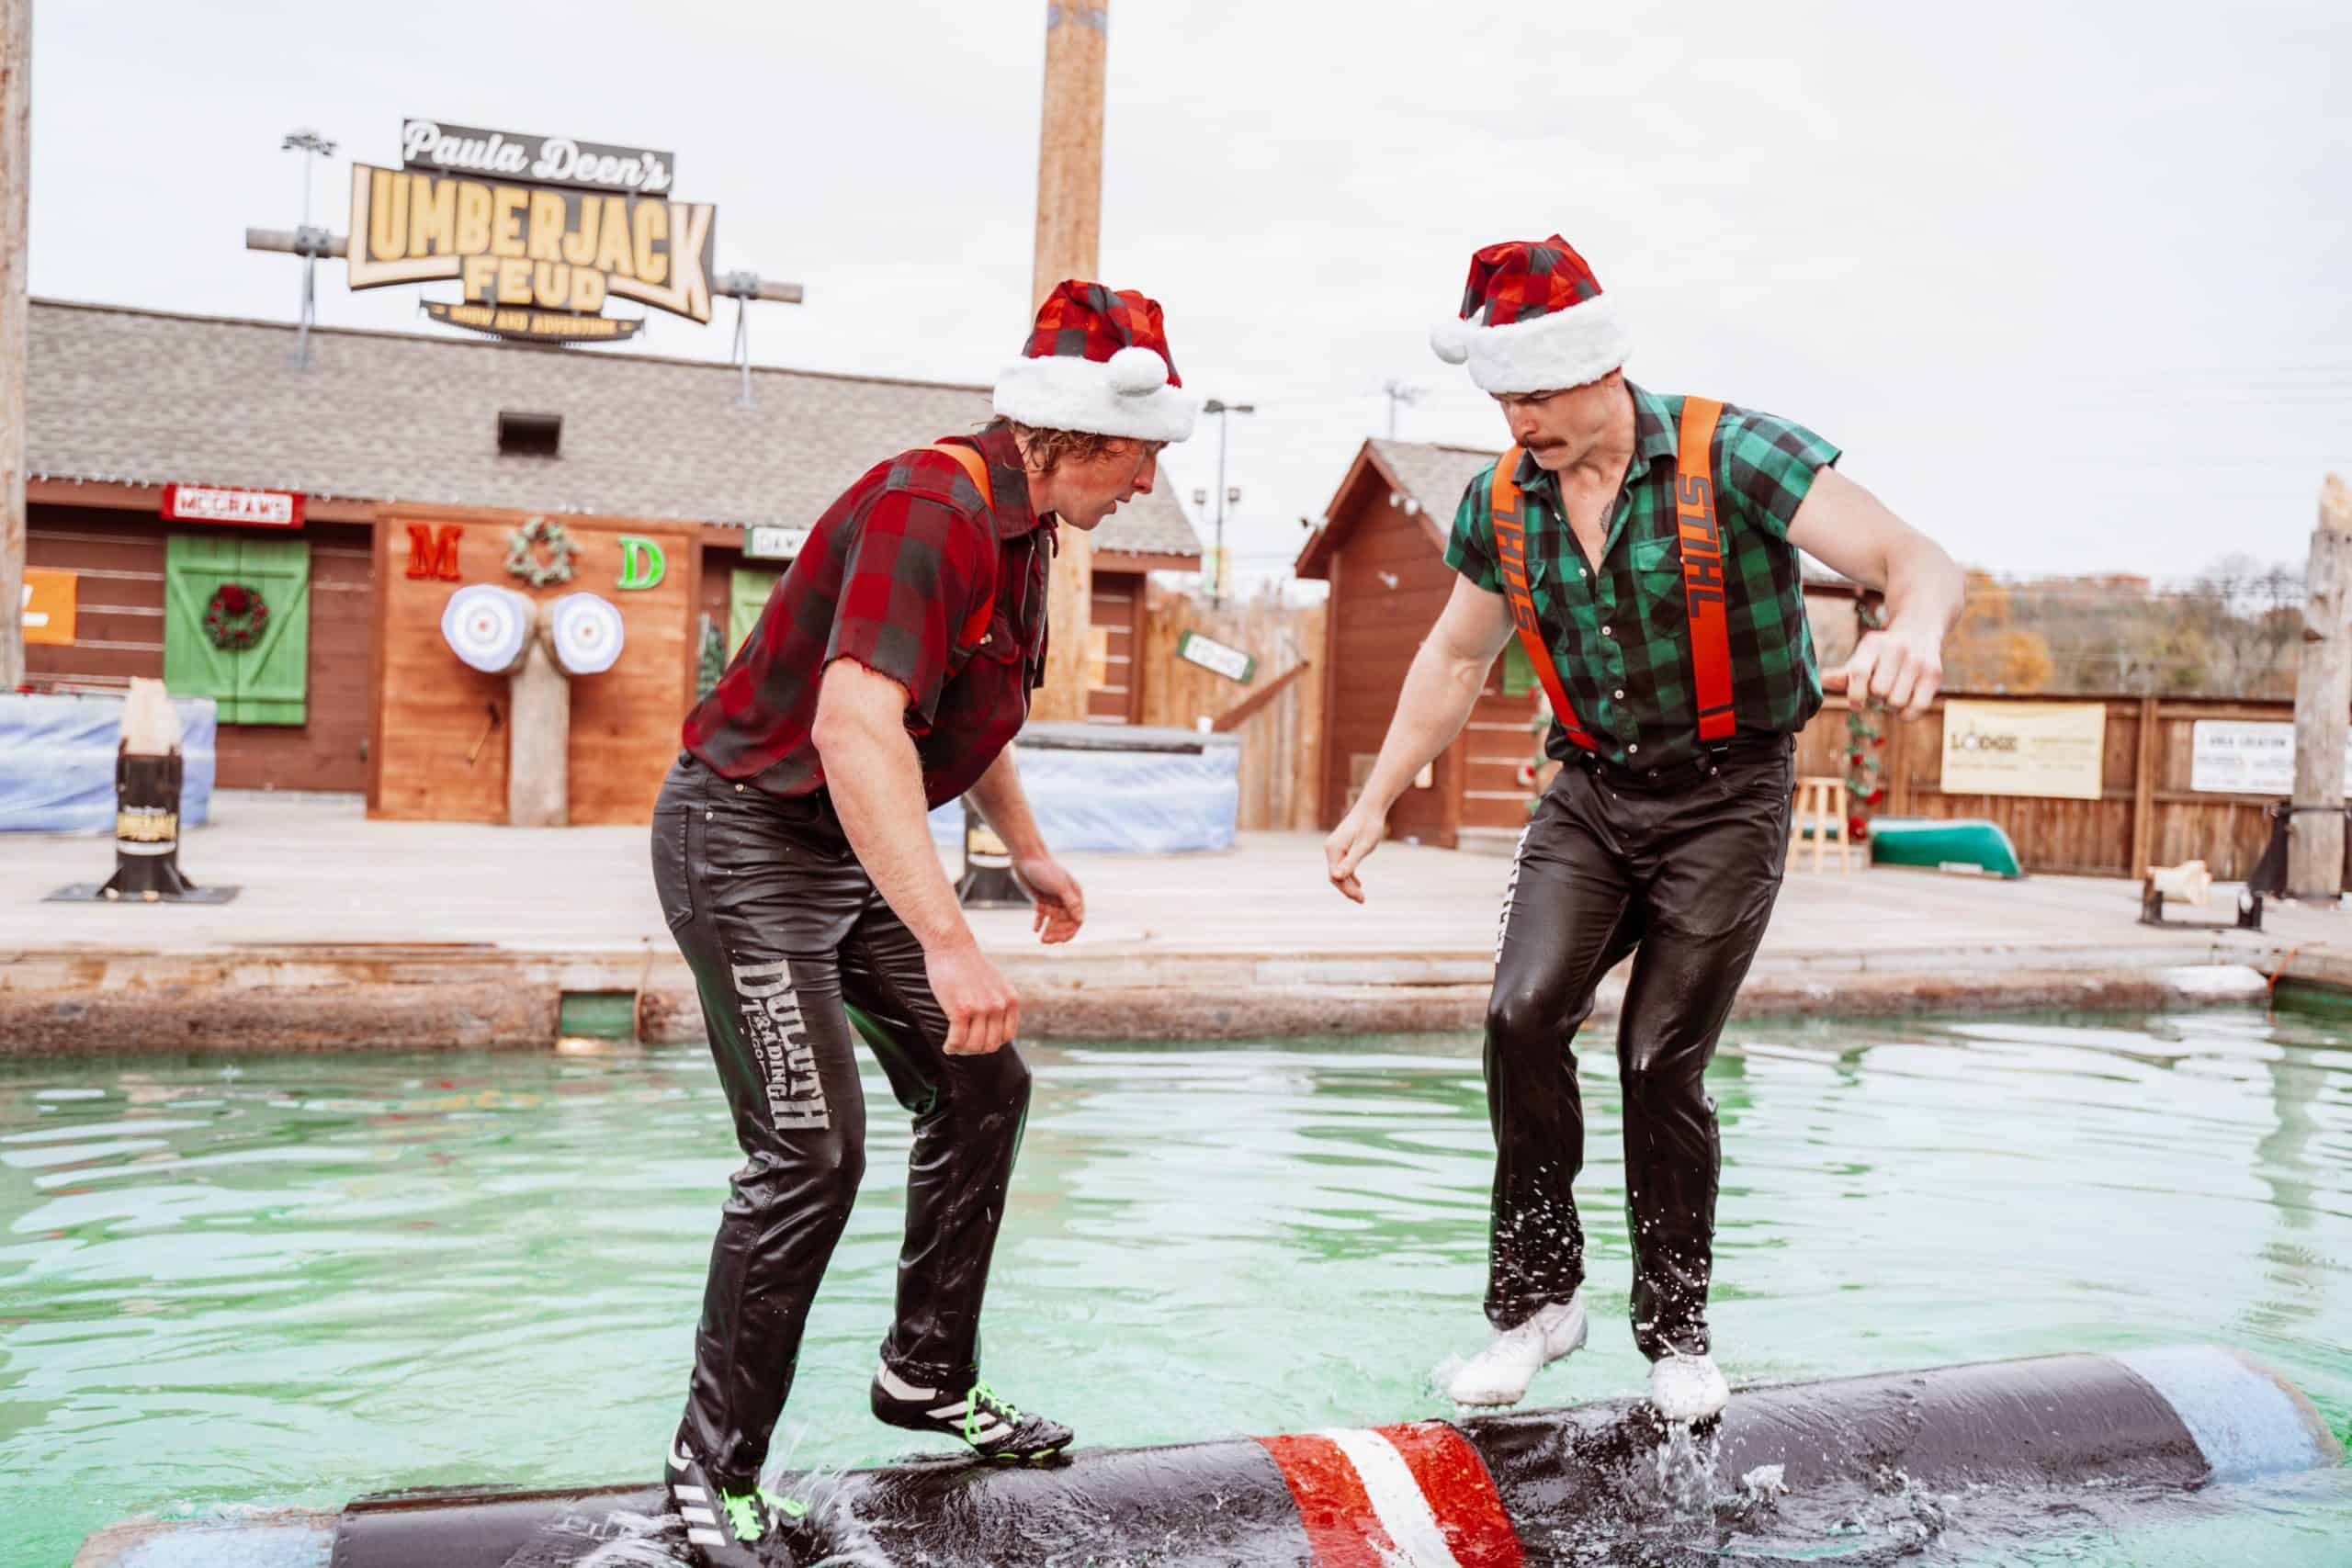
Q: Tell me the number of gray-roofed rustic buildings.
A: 2